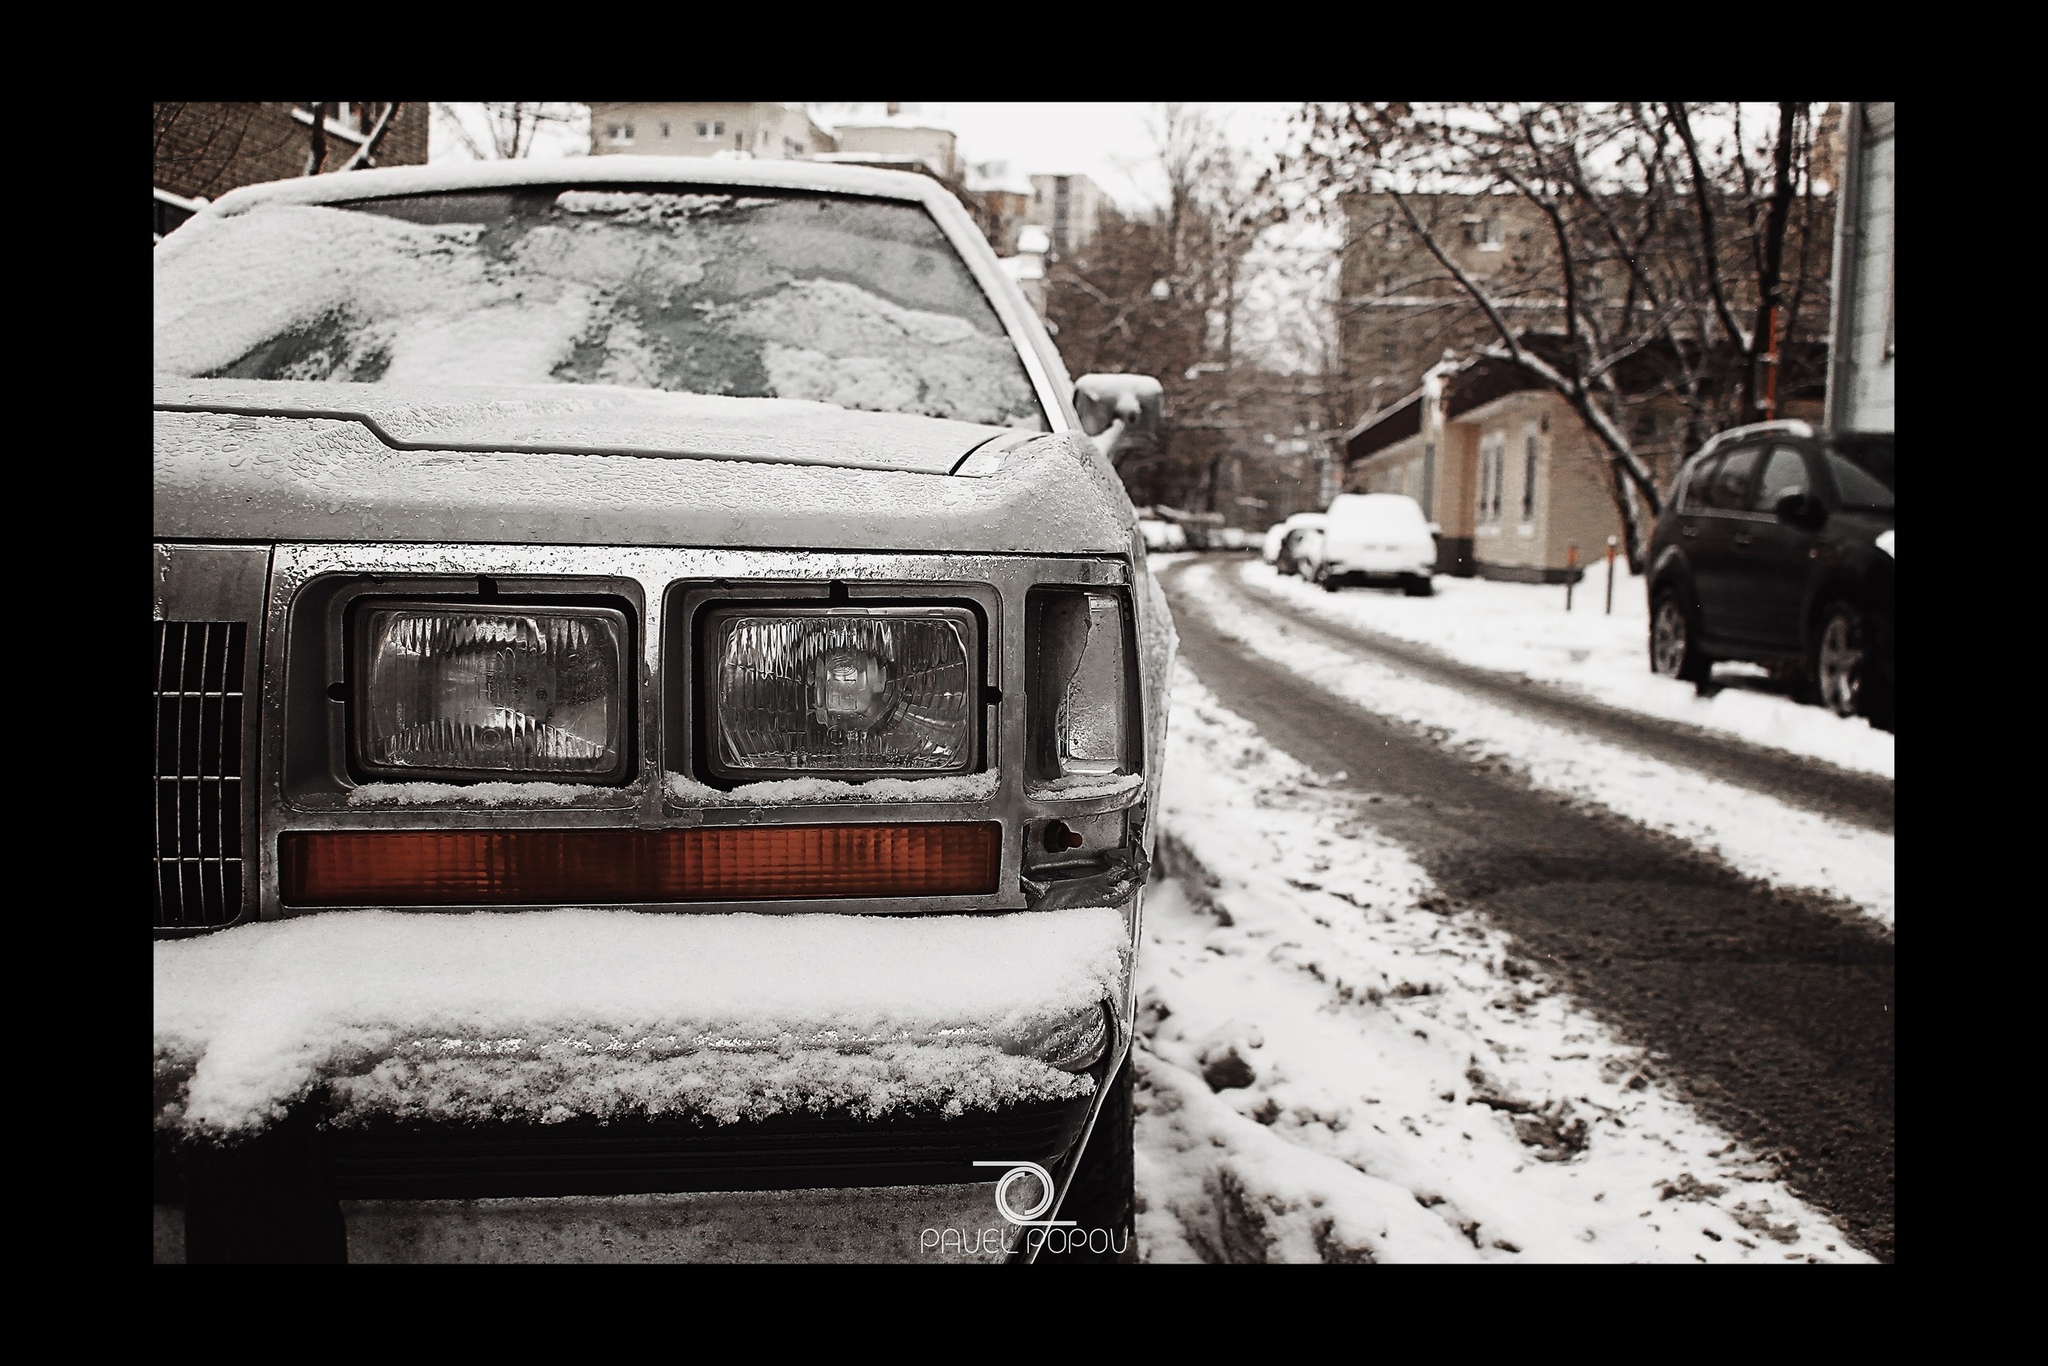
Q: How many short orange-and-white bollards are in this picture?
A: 2